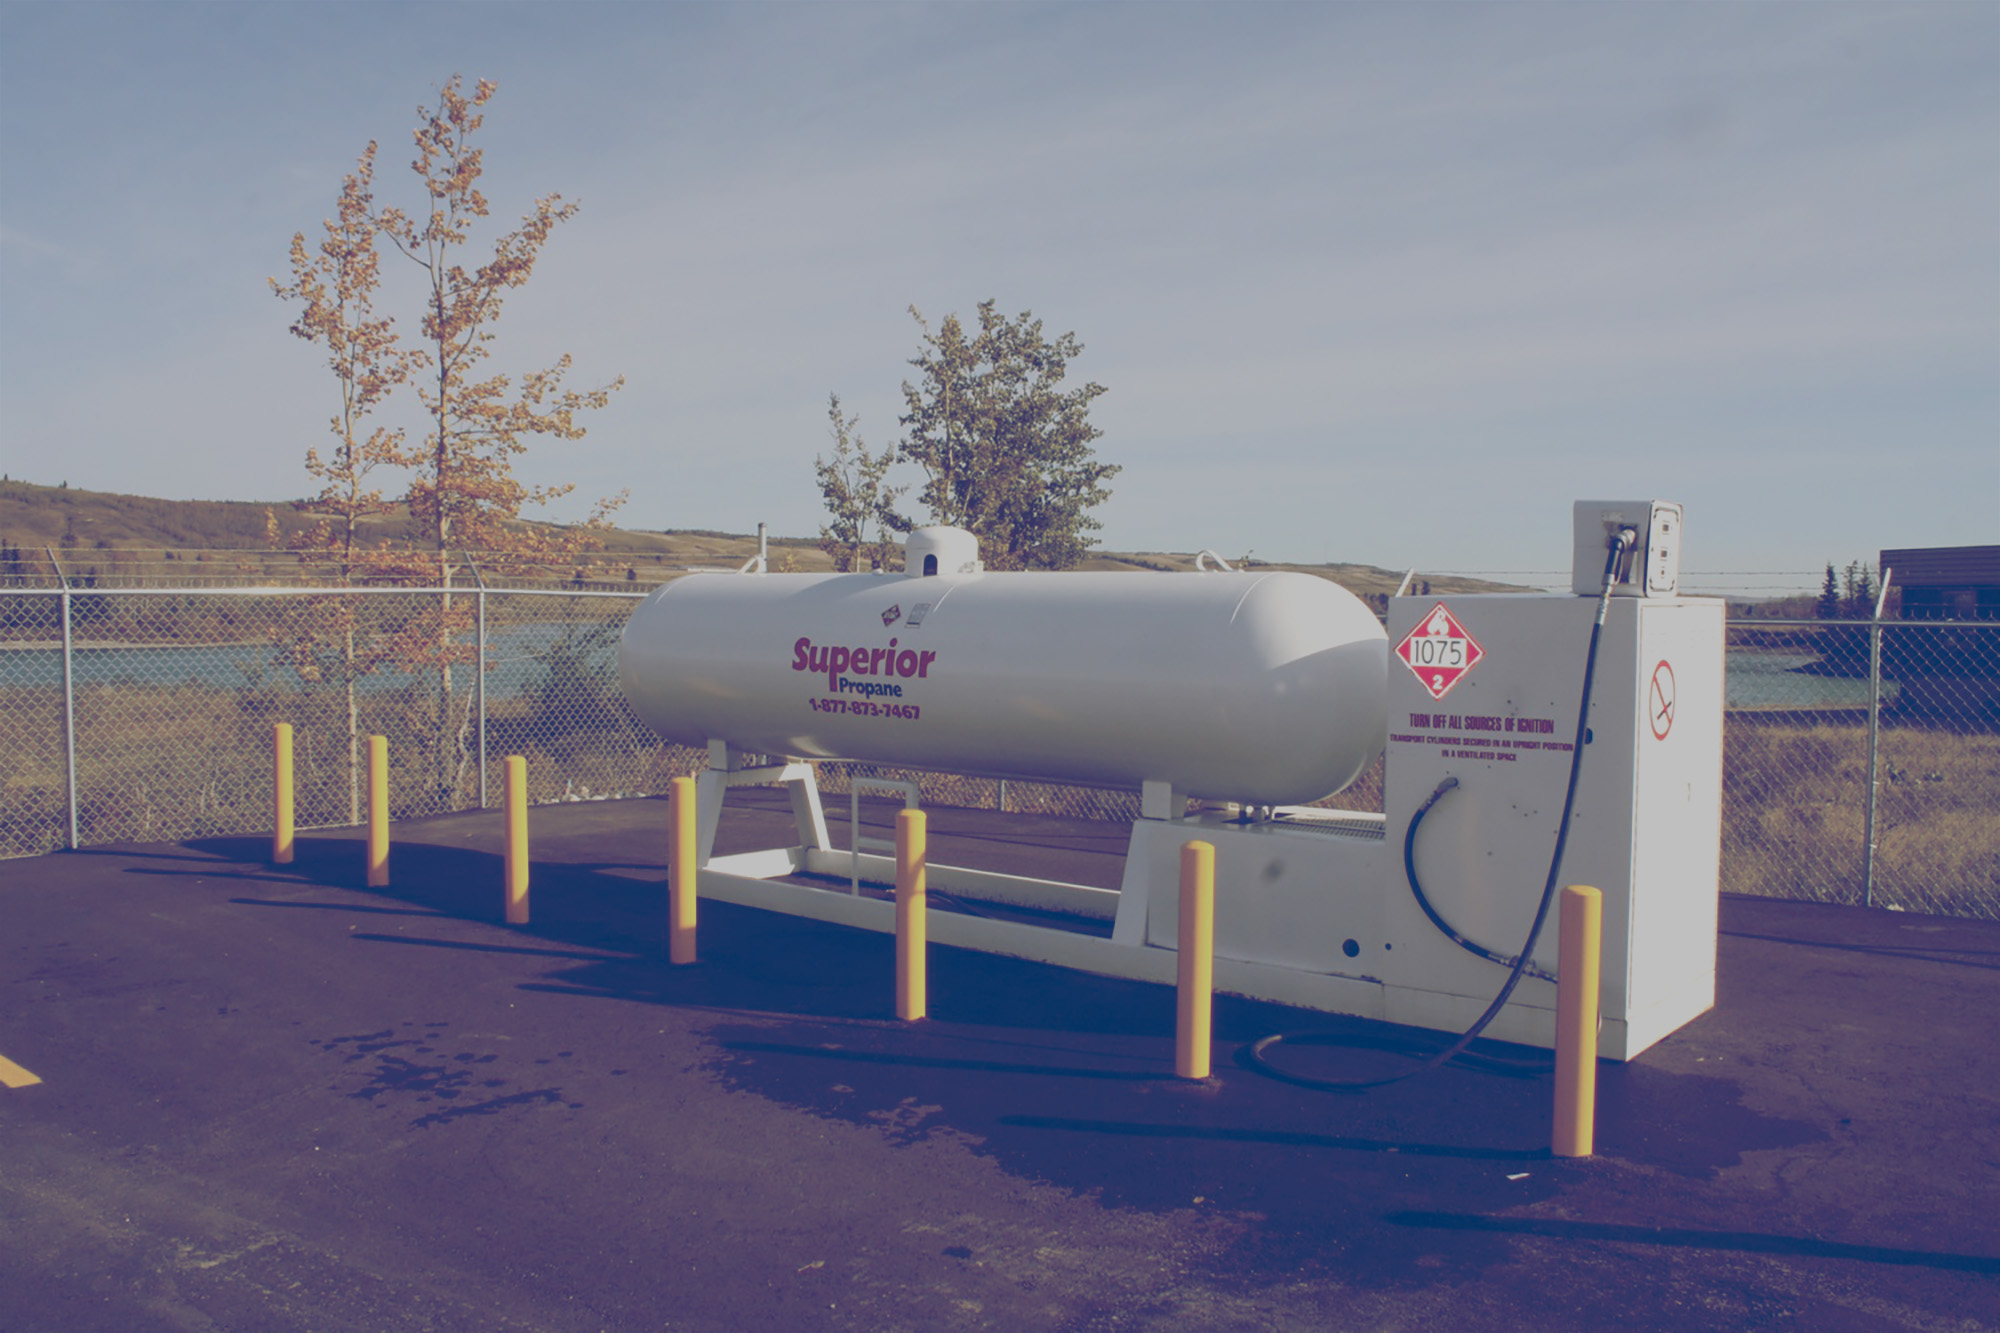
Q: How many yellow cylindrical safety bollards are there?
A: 7